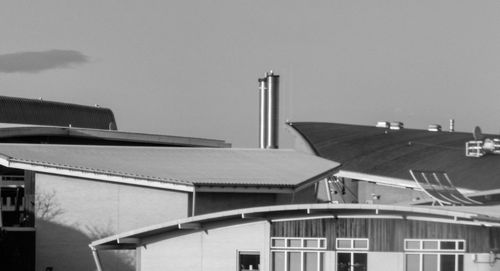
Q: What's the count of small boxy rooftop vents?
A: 3